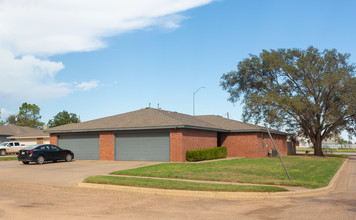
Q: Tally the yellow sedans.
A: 0